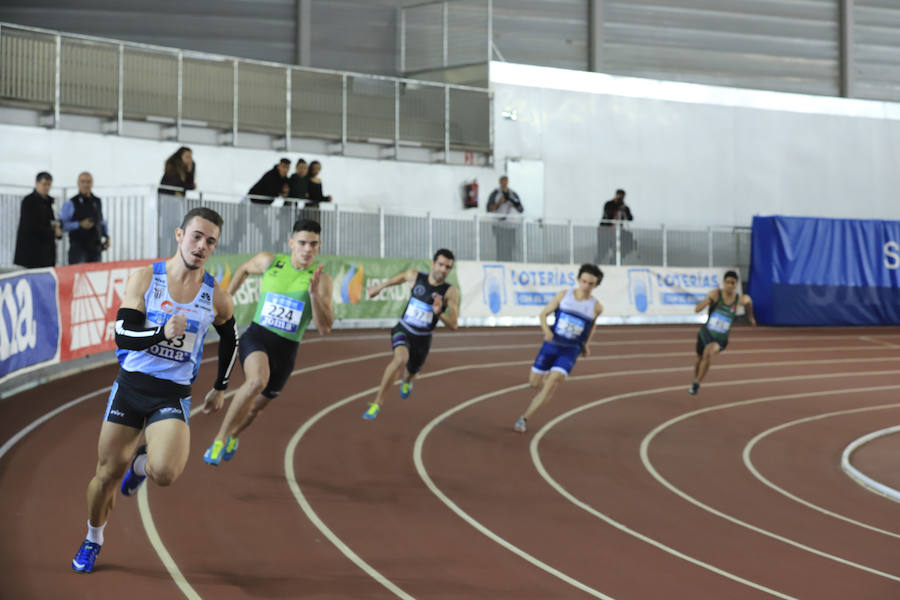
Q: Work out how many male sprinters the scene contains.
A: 5